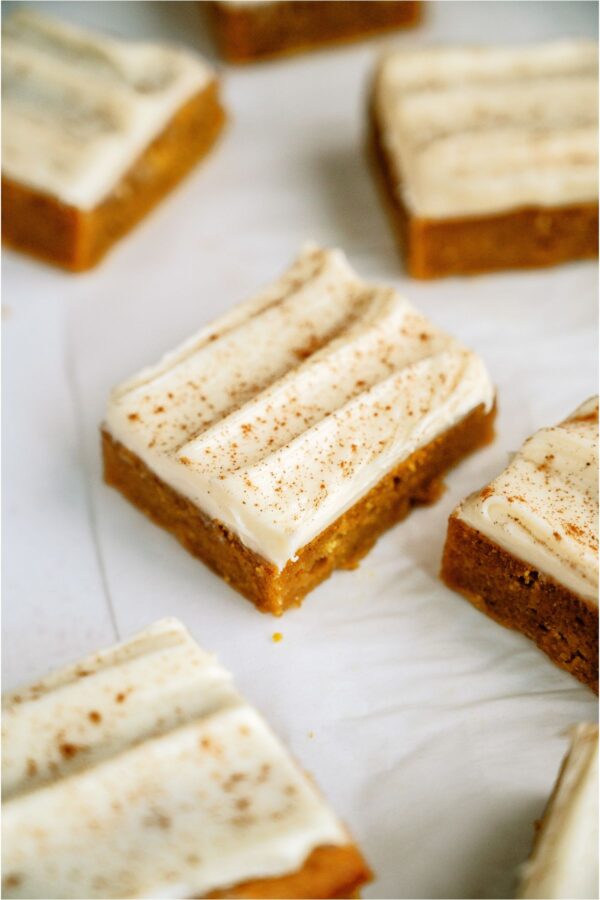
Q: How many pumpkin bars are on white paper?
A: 7